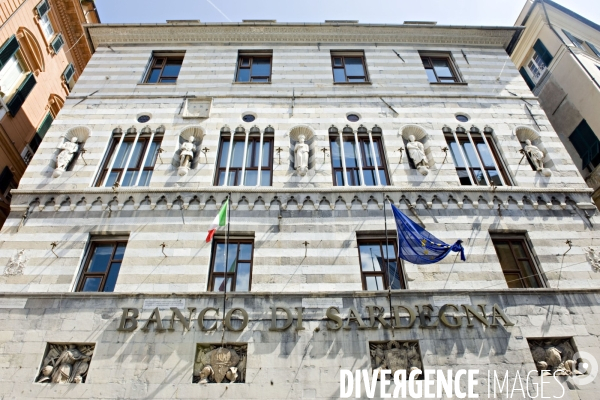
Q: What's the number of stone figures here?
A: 5